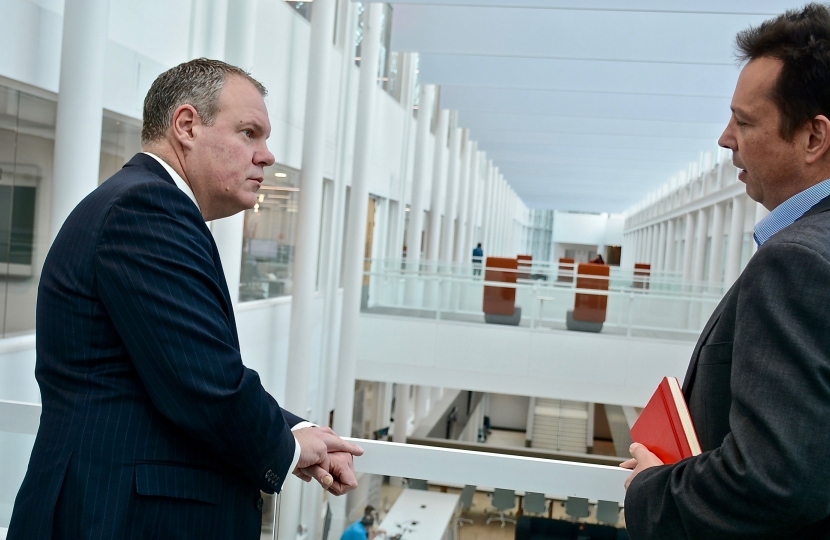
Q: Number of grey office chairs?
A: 6